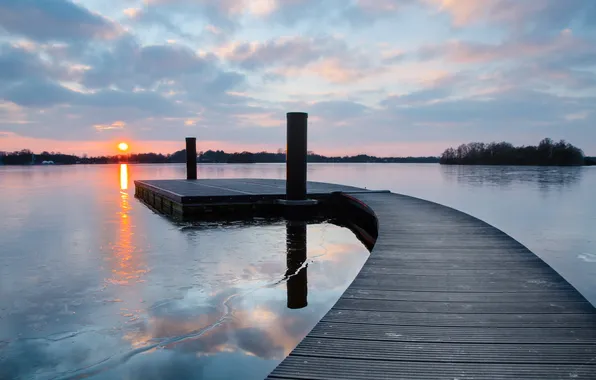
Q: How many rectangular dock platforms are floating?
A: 1